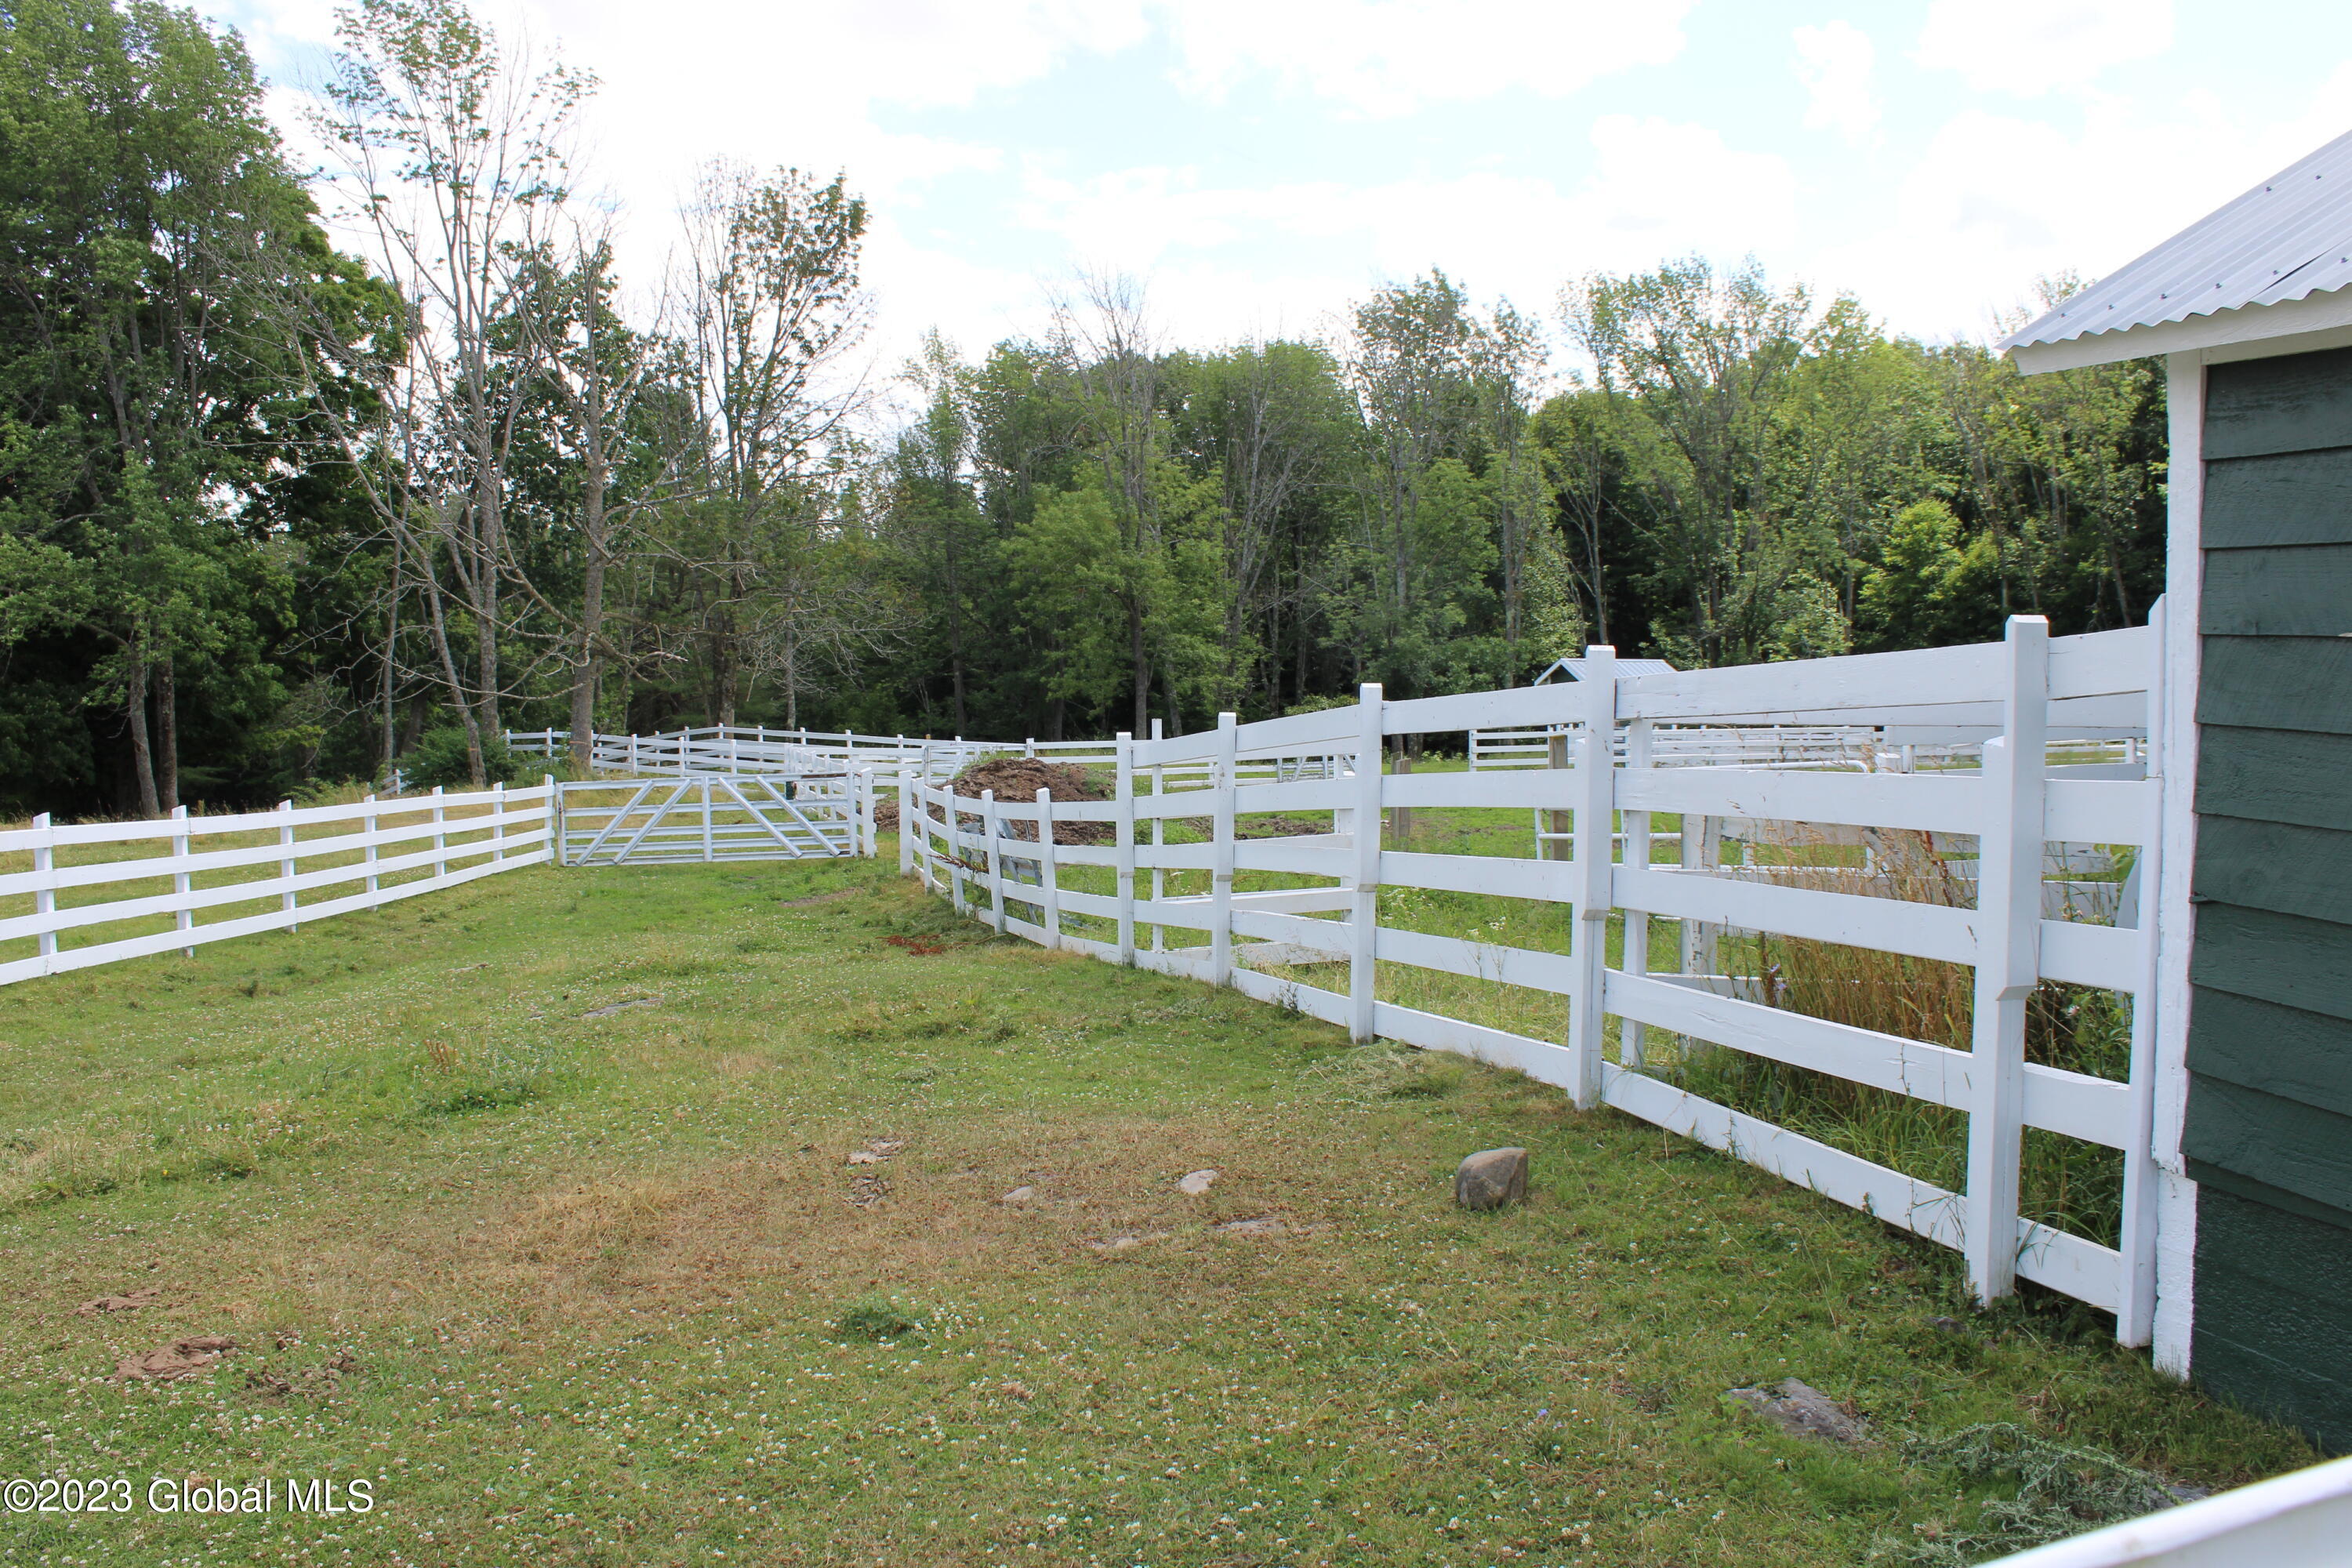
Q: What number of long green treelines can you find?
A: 1